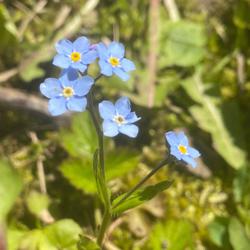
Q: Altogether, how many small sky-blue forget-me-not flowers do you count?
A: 5